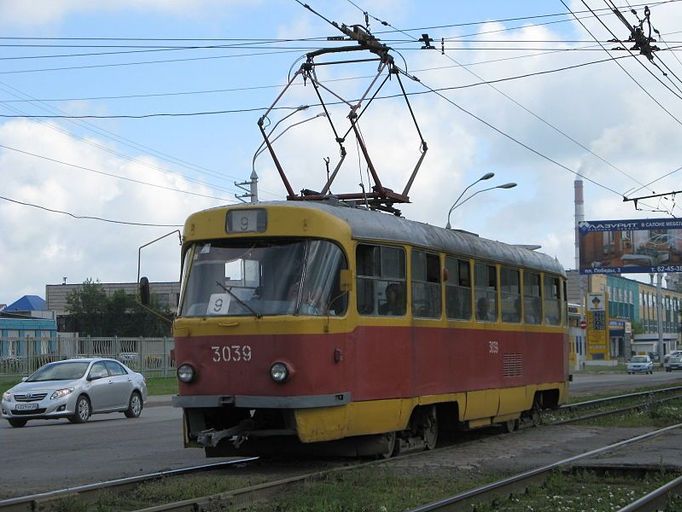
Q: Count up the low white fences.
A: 1